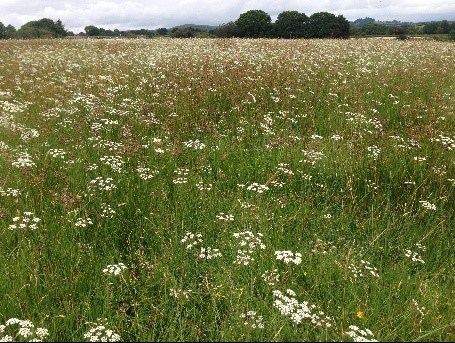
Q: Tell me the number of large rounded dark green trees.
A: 3